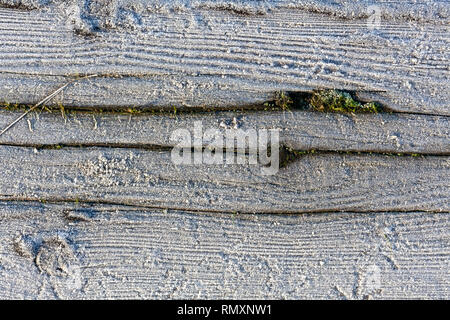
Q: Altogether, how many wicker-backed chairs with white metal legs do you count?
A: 0